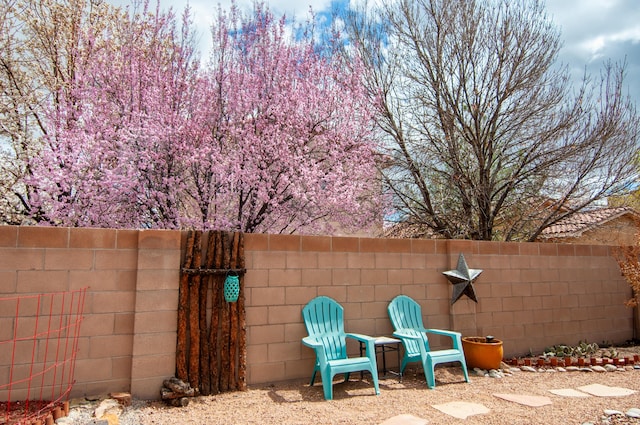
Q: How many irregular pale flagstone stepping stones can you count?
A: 5